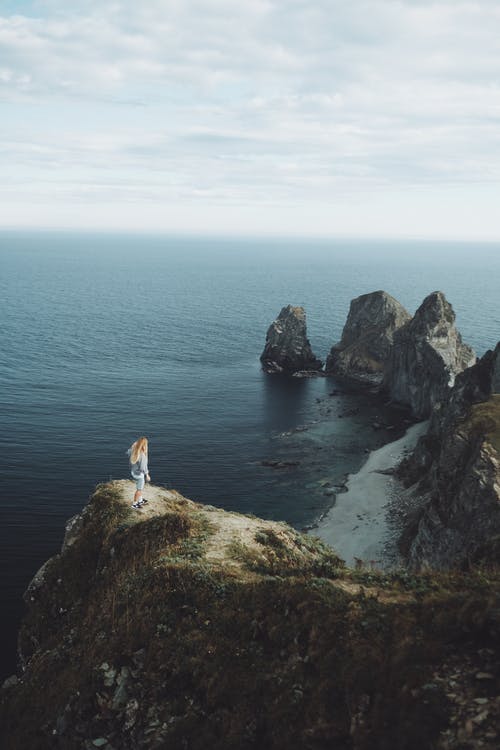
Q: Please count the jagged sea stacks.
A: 3